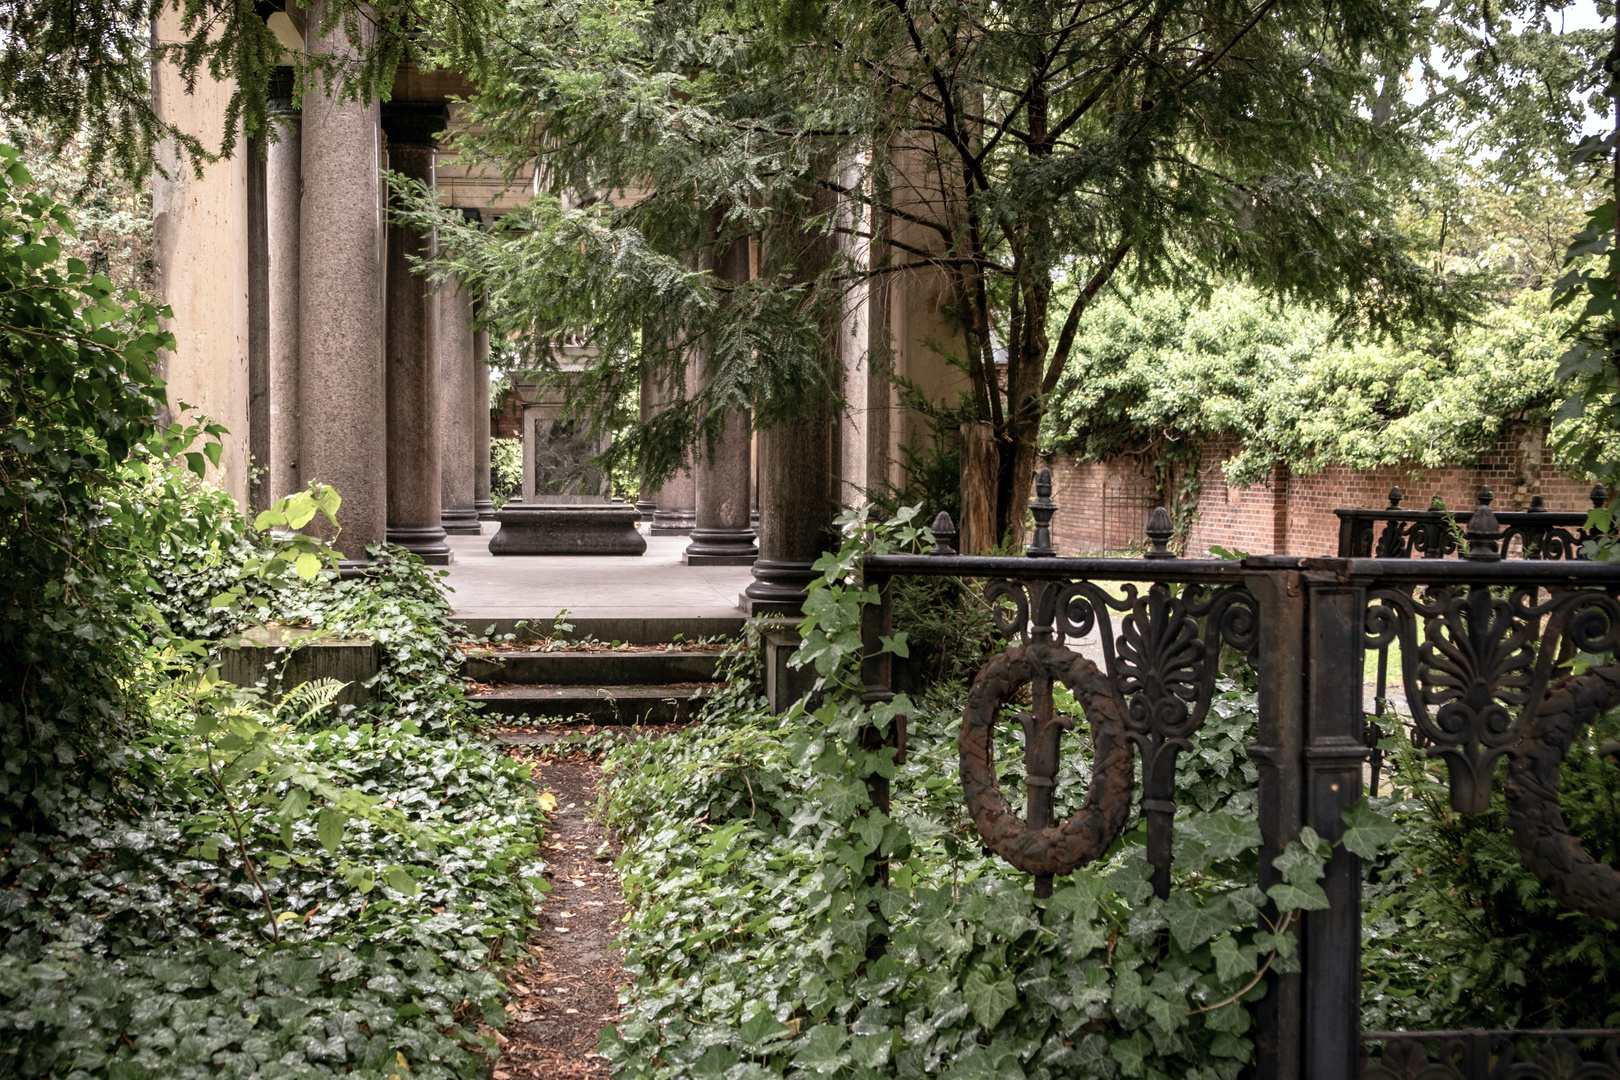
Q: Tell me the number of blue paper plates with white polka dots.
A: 0